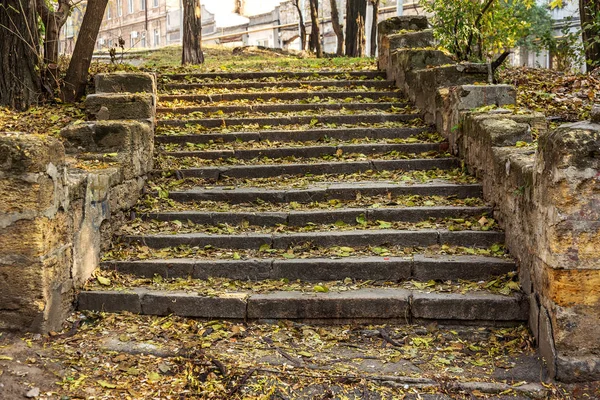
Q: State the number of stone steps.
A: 13